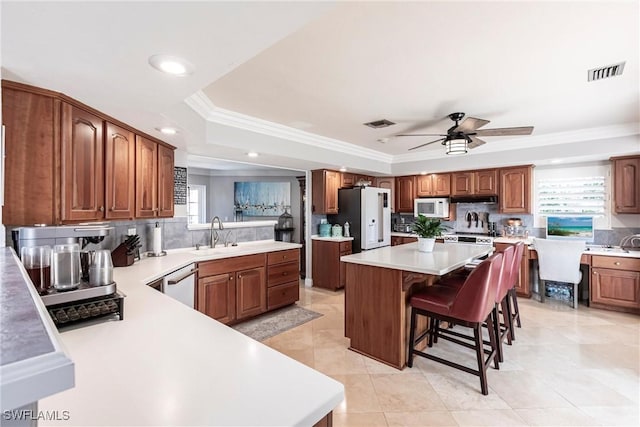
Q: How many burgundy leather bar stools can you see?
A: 3